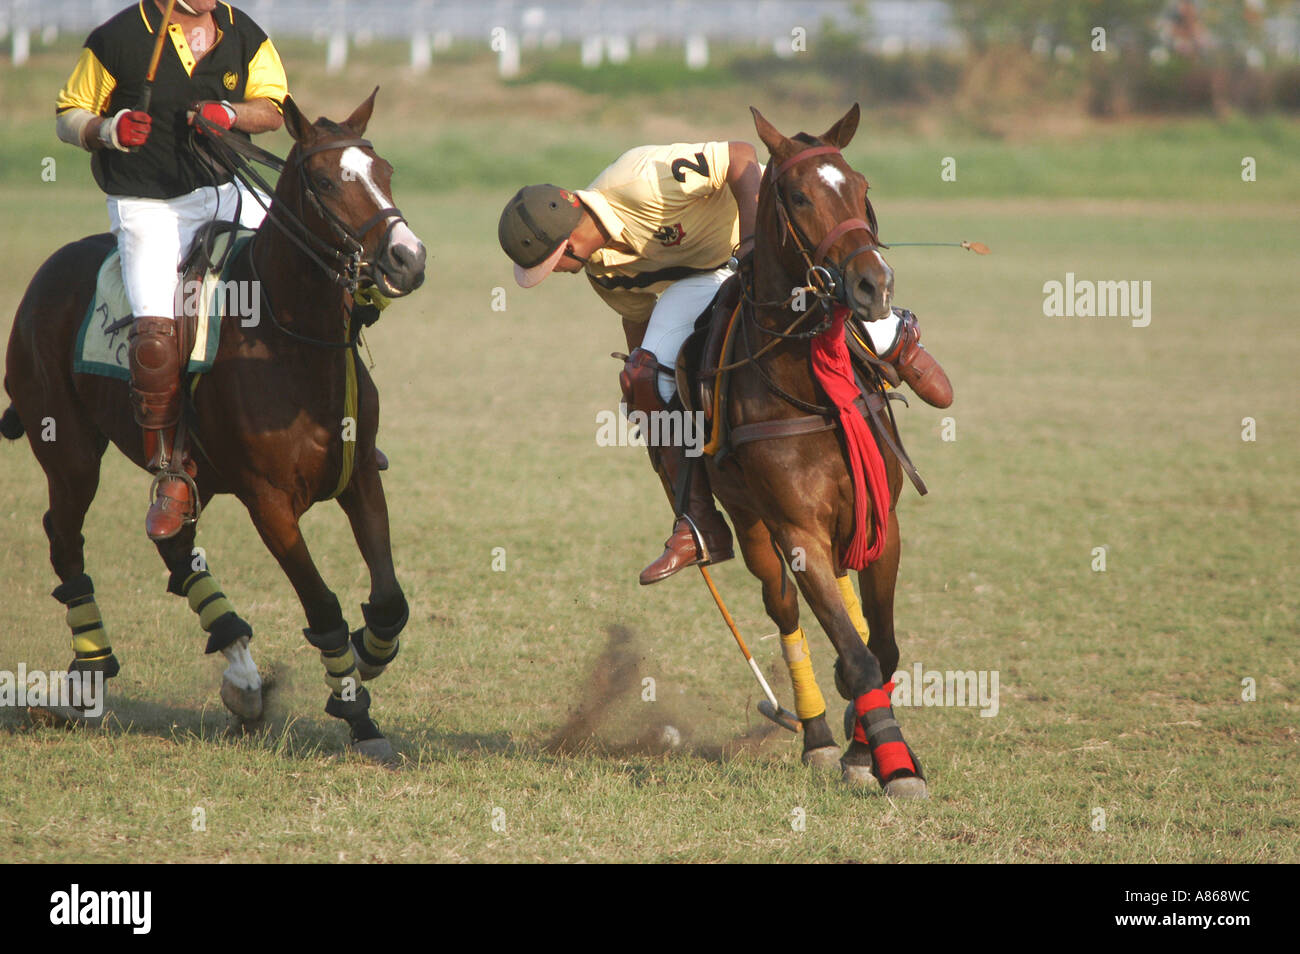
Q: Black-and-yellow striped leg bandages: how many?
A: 4